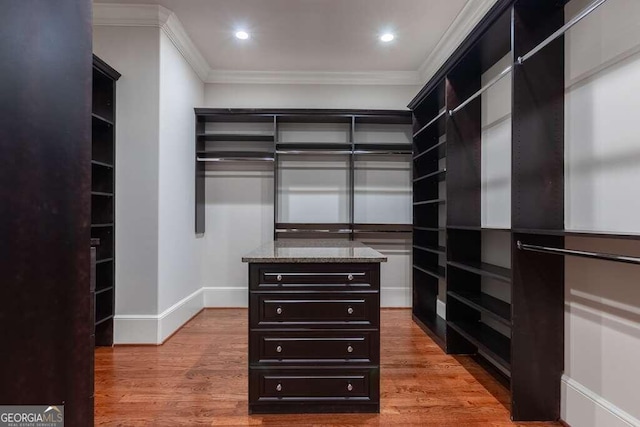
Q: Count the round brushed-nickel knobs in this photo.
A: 8